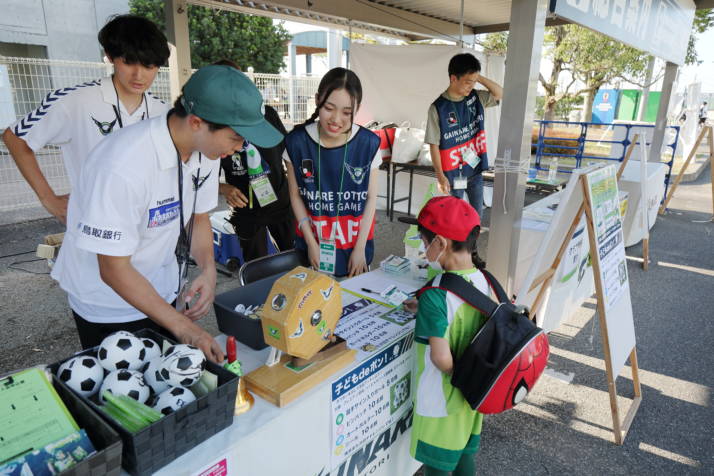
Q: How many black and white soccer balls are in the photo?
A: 7